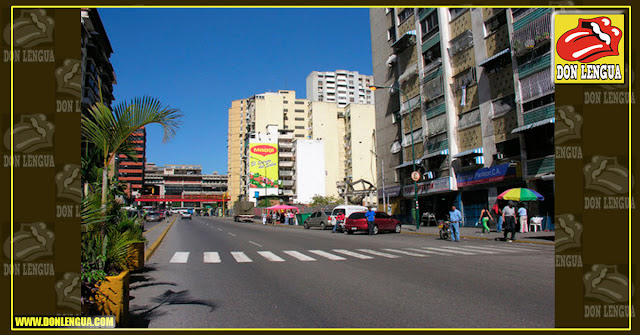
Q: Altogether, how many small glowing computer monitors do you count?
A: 0